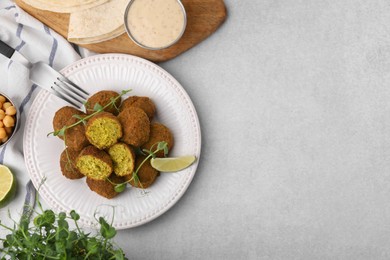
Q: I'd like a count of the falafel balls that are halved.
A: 3